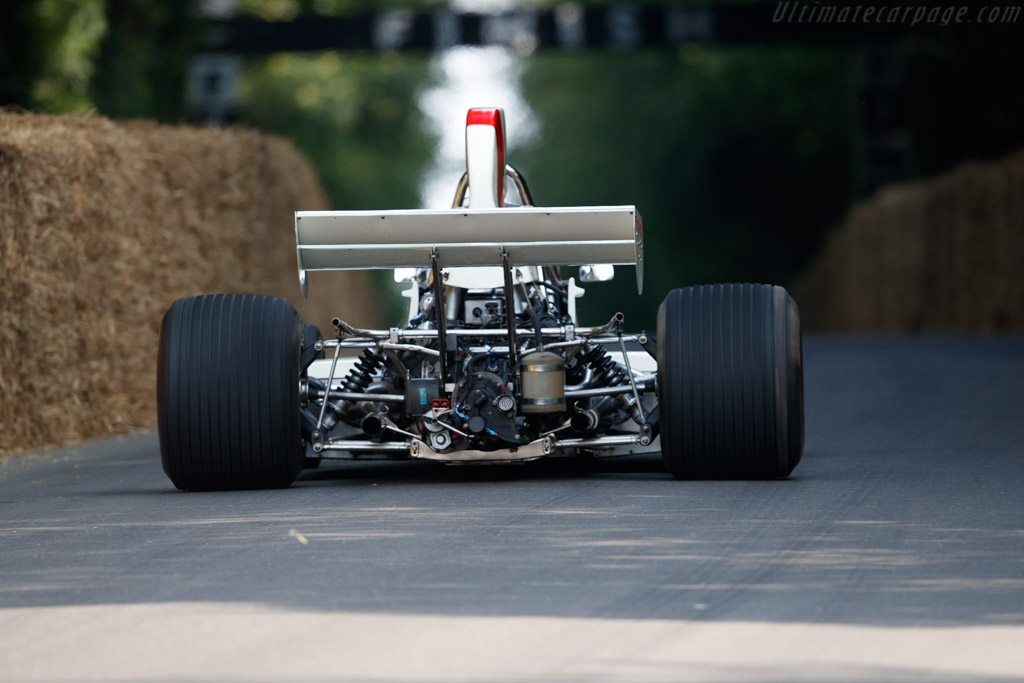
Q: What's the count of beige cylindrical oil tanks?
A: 1